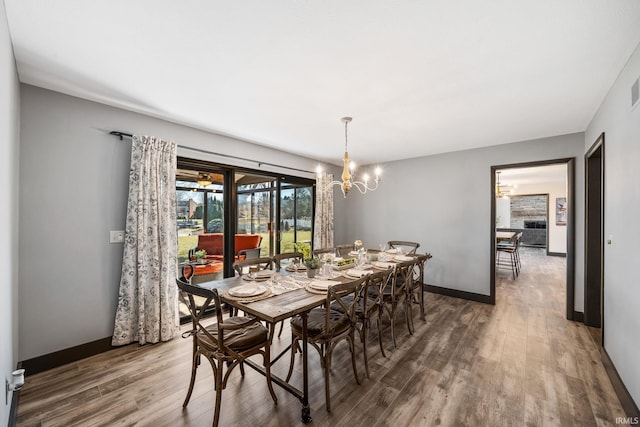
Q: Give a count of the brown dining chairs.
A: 10